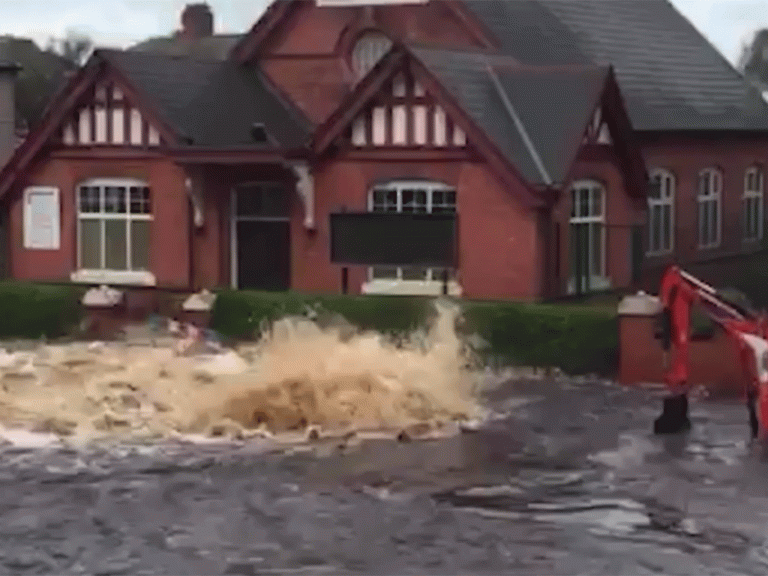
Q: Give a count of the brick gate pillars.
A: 3